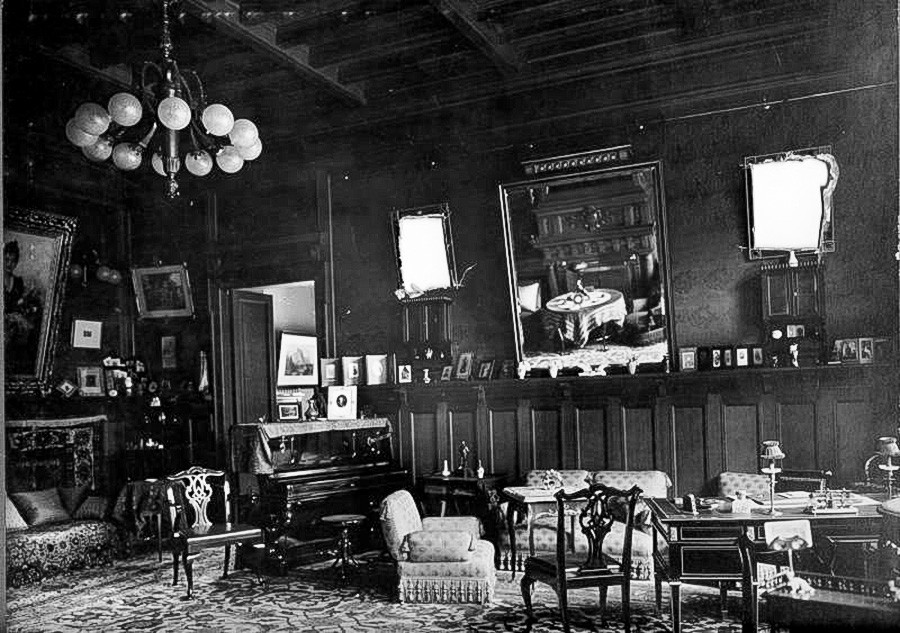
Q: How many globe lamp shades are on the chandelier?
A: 12